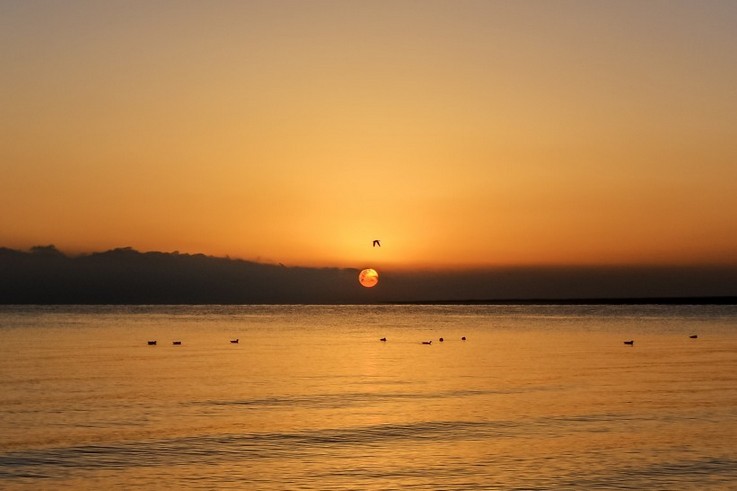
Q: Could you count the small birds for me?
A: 10